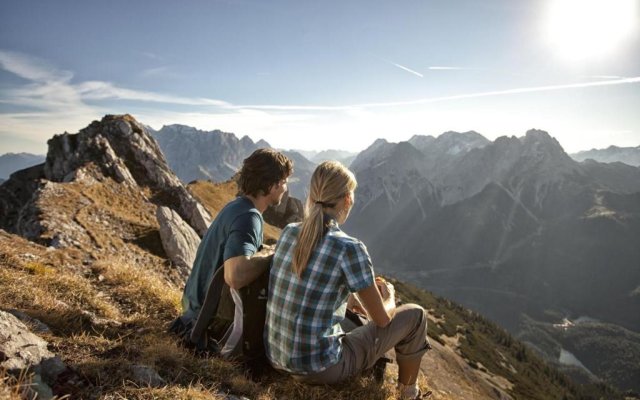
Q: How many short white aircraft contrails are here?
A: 2